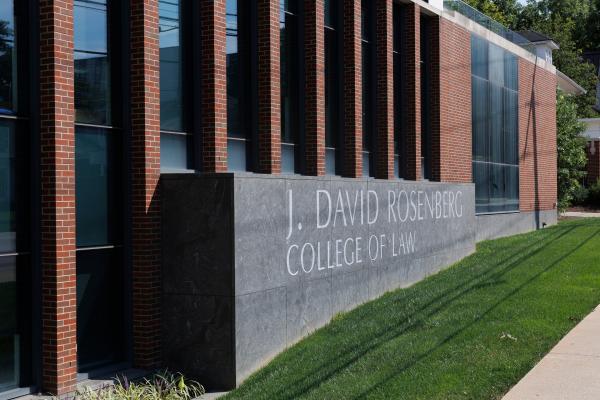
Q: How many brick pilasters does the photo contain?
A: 8